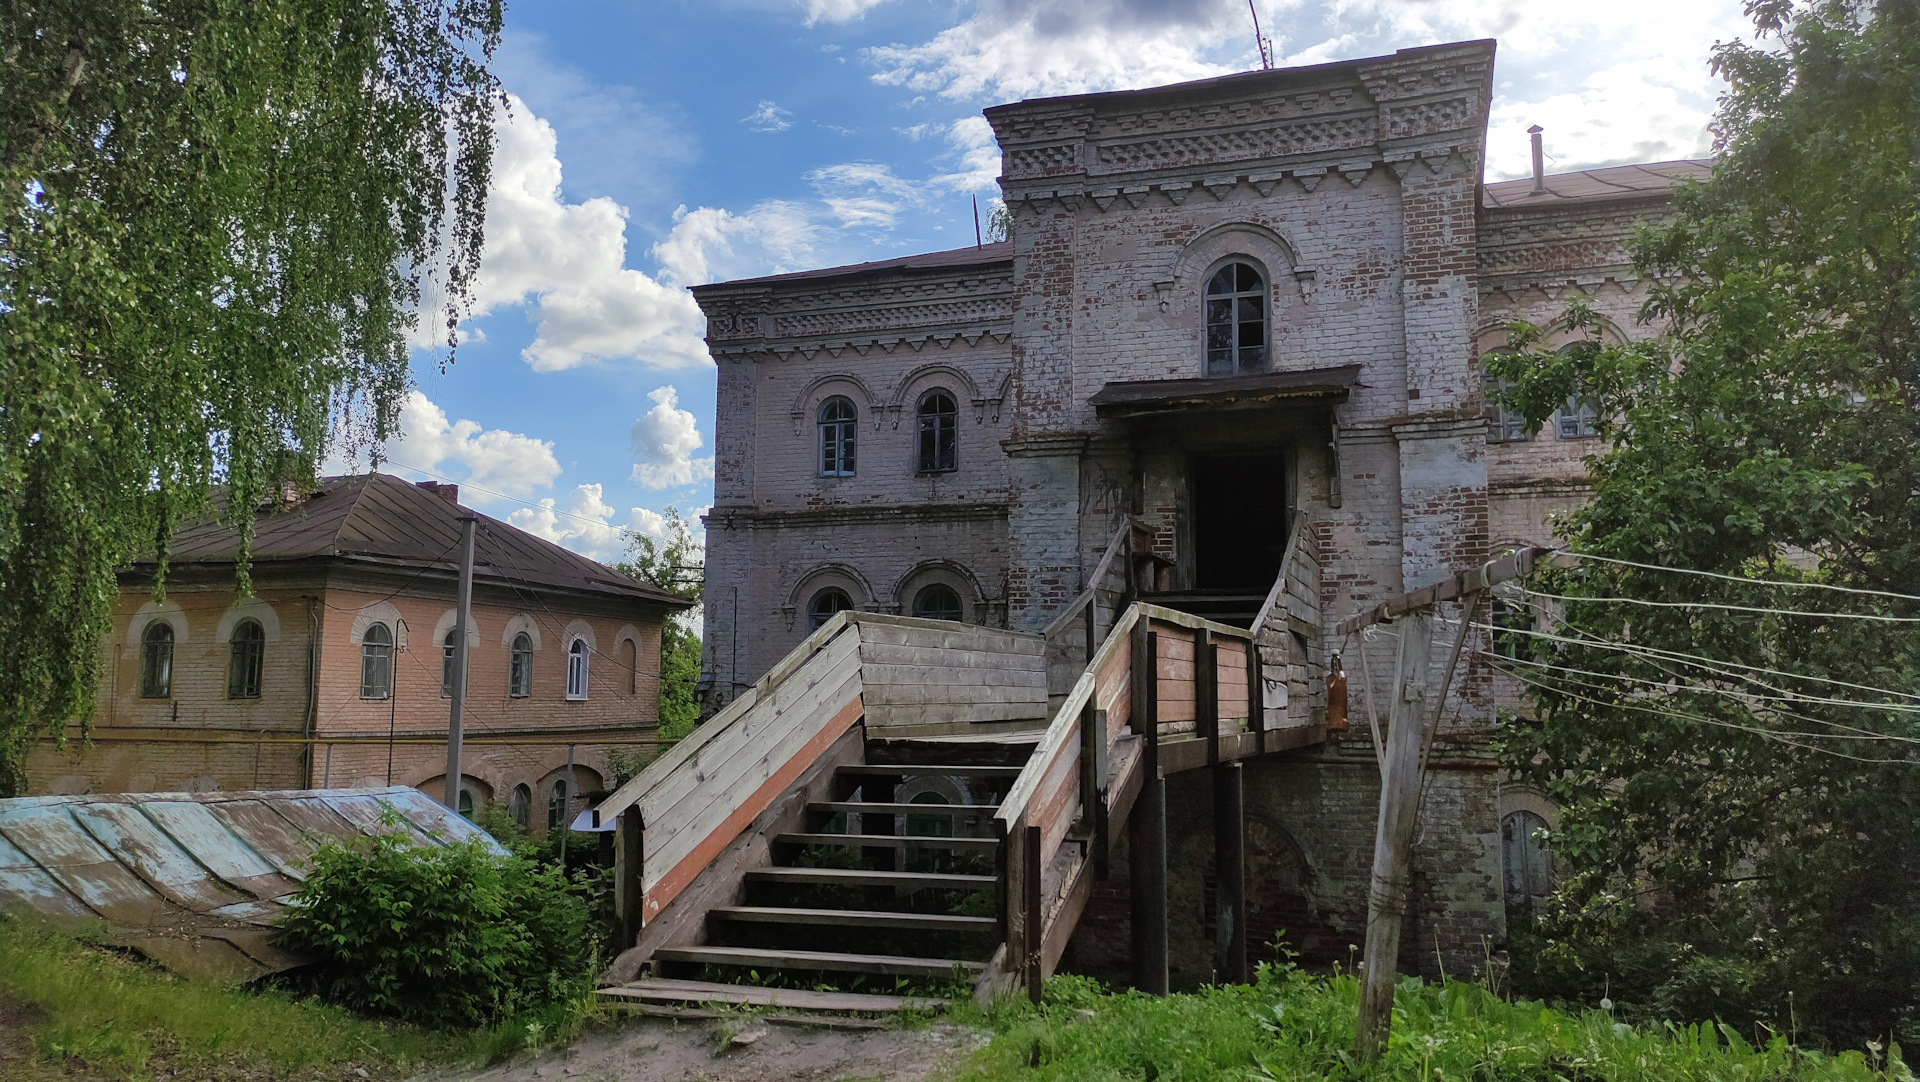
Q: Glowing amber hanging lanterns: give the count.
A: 0